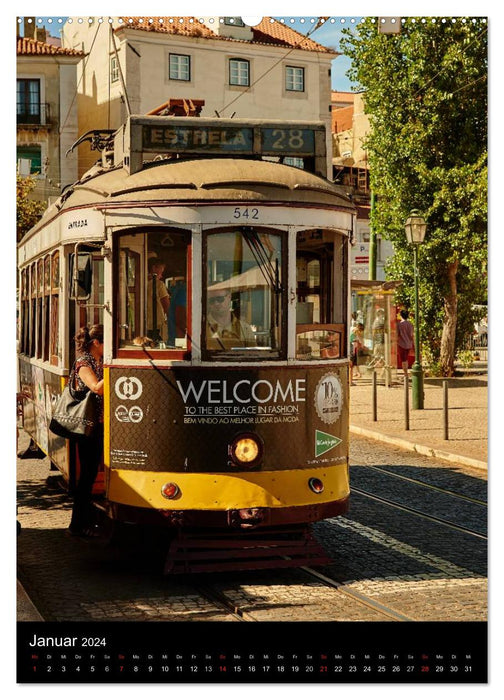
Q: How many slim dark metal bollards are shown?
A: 3